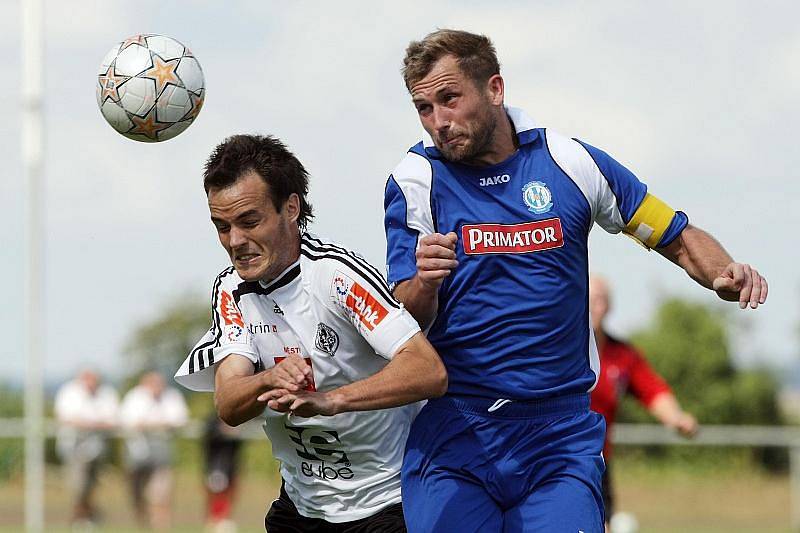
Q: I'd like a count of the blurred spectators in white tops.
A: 2